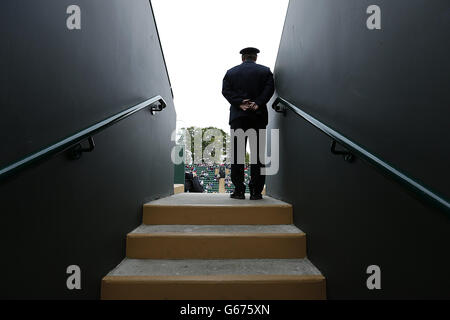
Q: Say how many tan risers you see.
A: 3